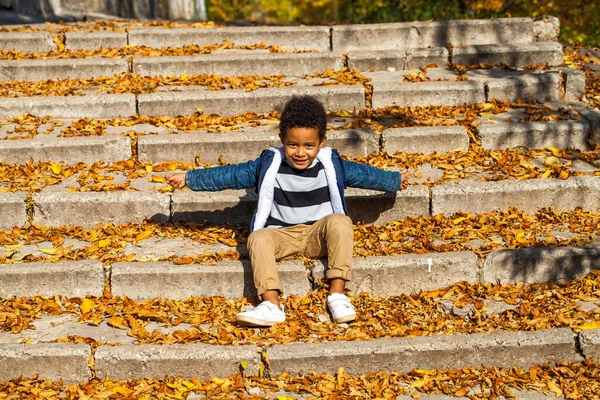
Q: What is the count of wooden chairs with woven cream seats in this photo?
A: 0